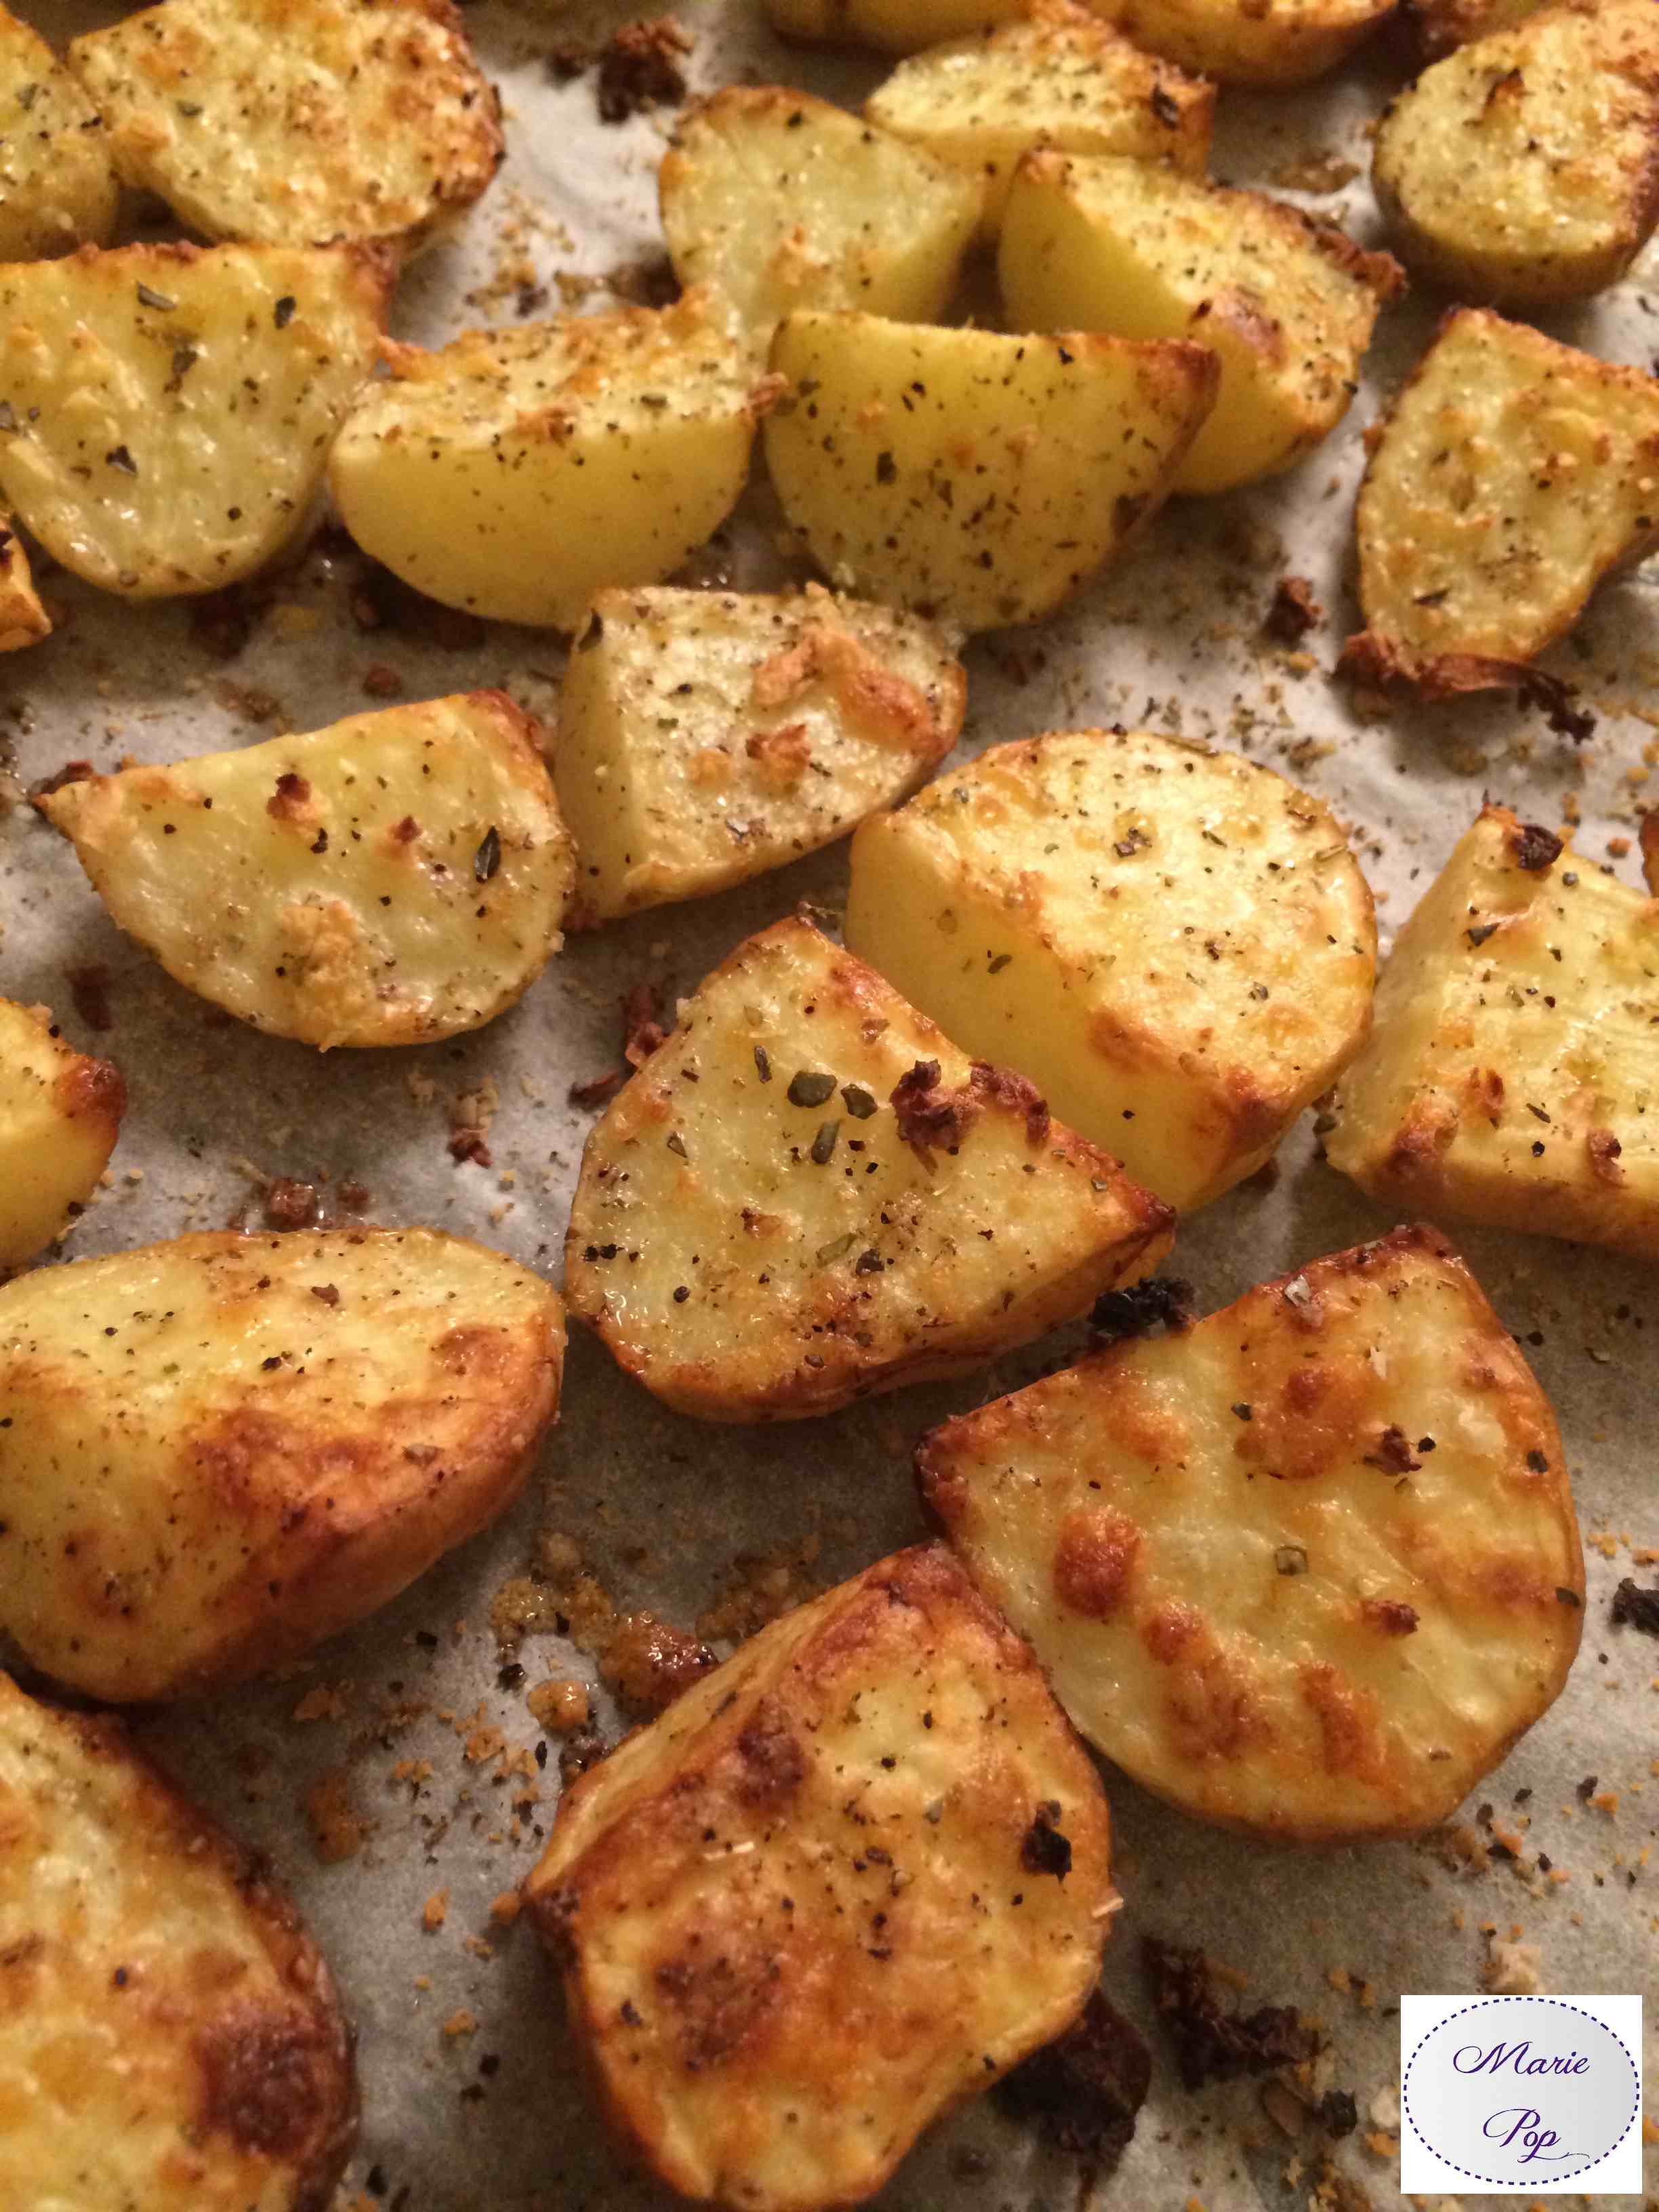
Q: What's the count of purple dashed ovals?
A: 1